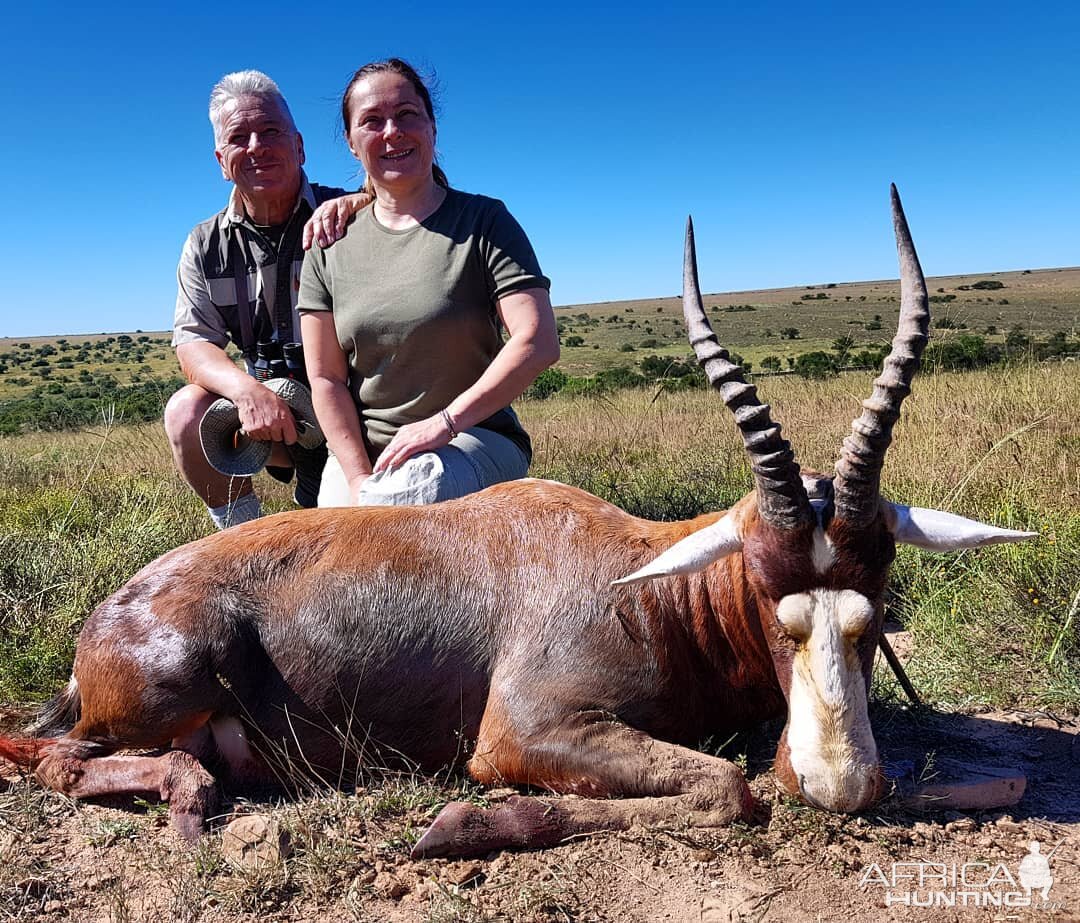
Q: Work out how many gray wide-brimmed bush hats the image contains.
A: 1